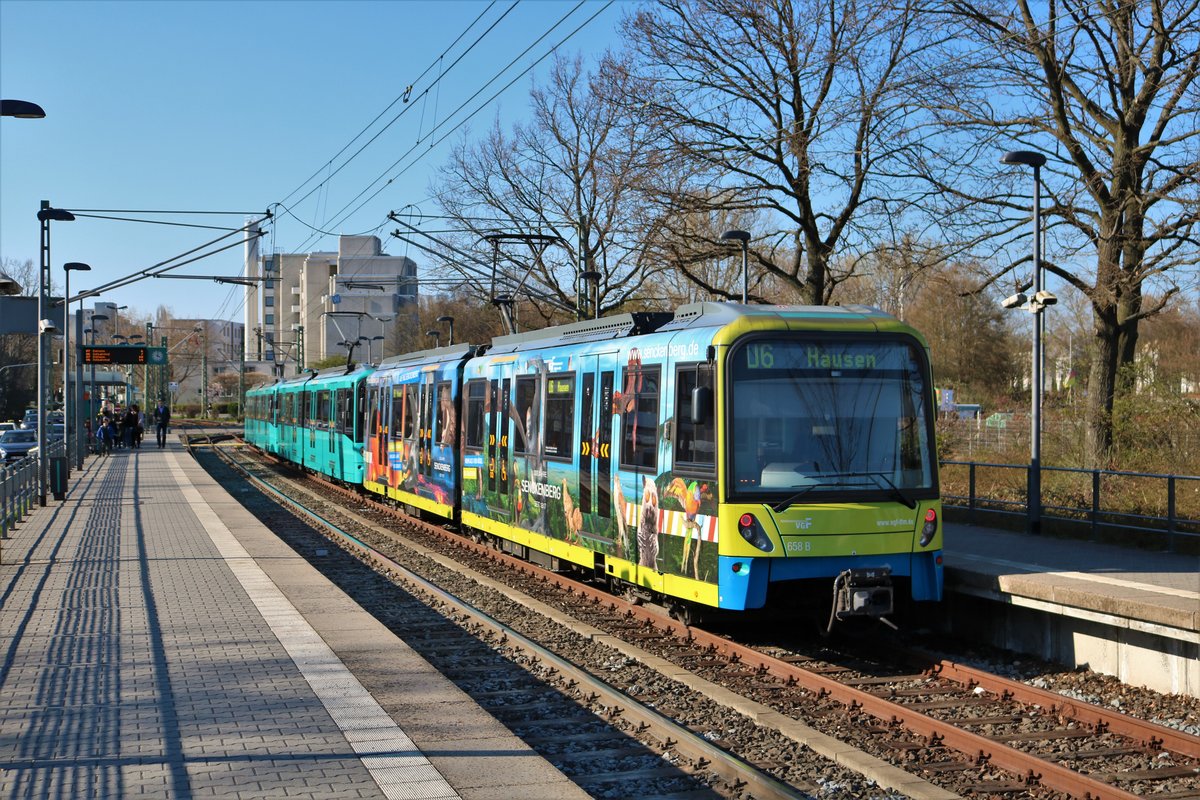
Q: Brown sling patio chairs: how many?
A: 0